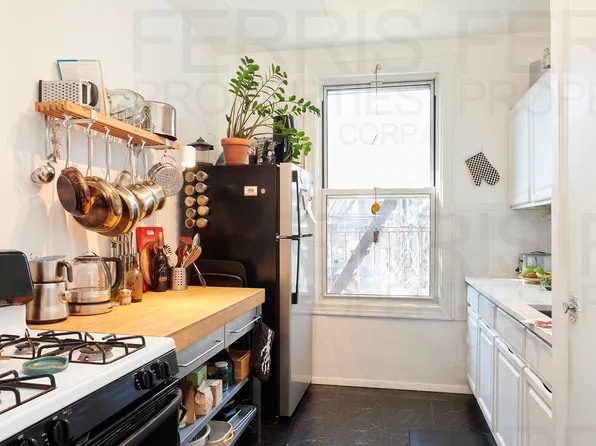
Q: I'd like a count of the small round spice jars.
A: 10